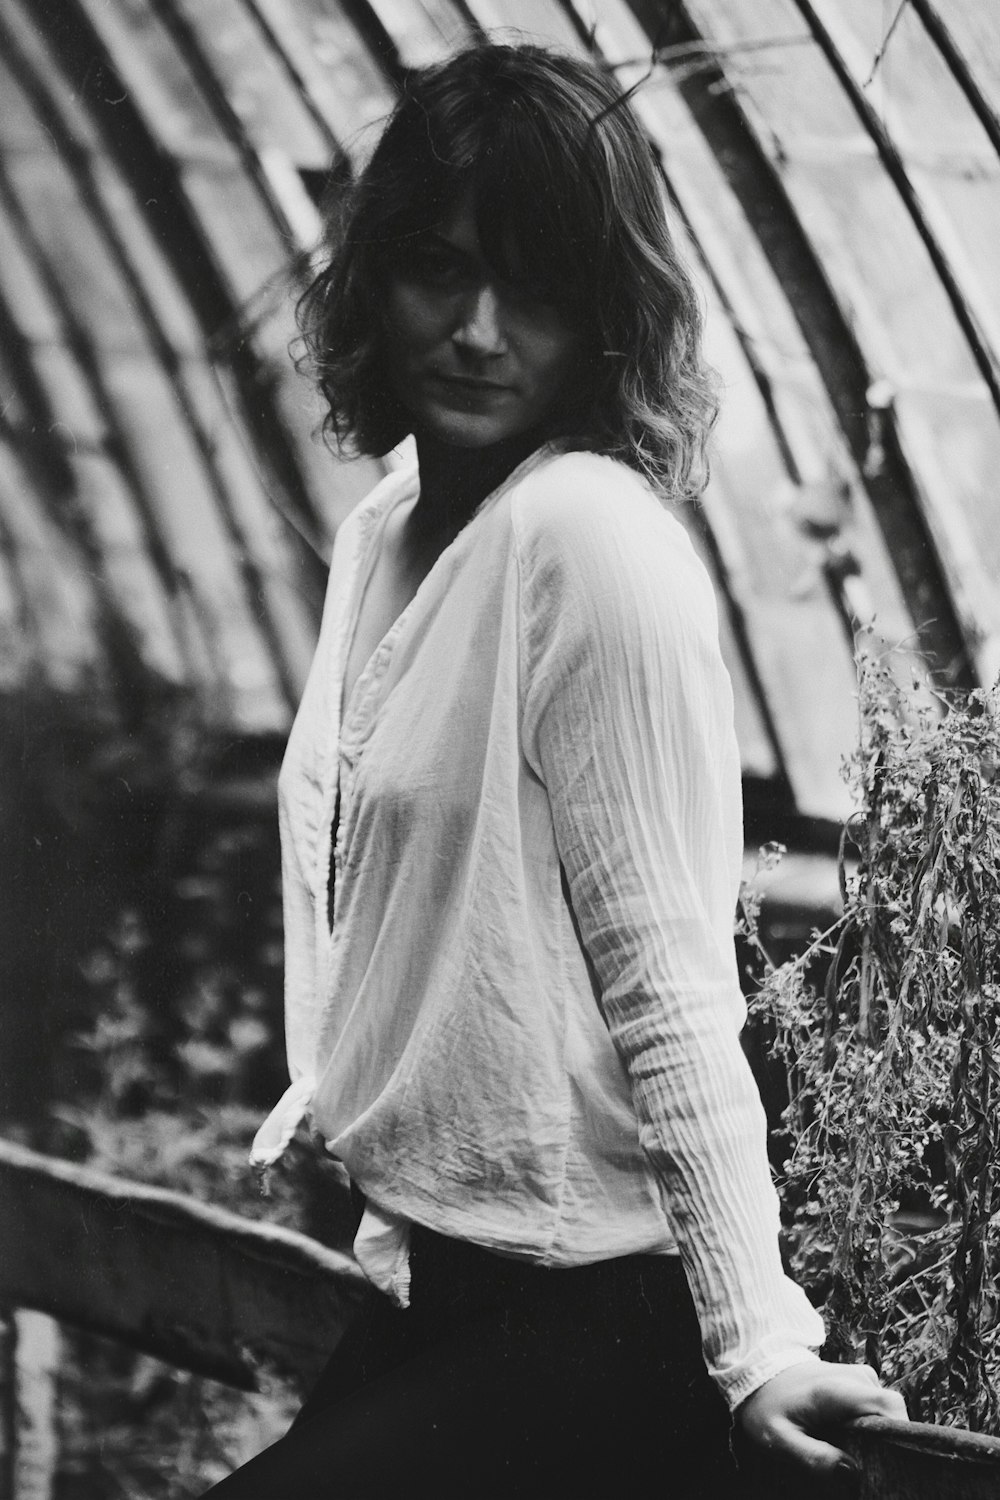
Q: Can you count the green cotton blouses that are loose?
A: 0